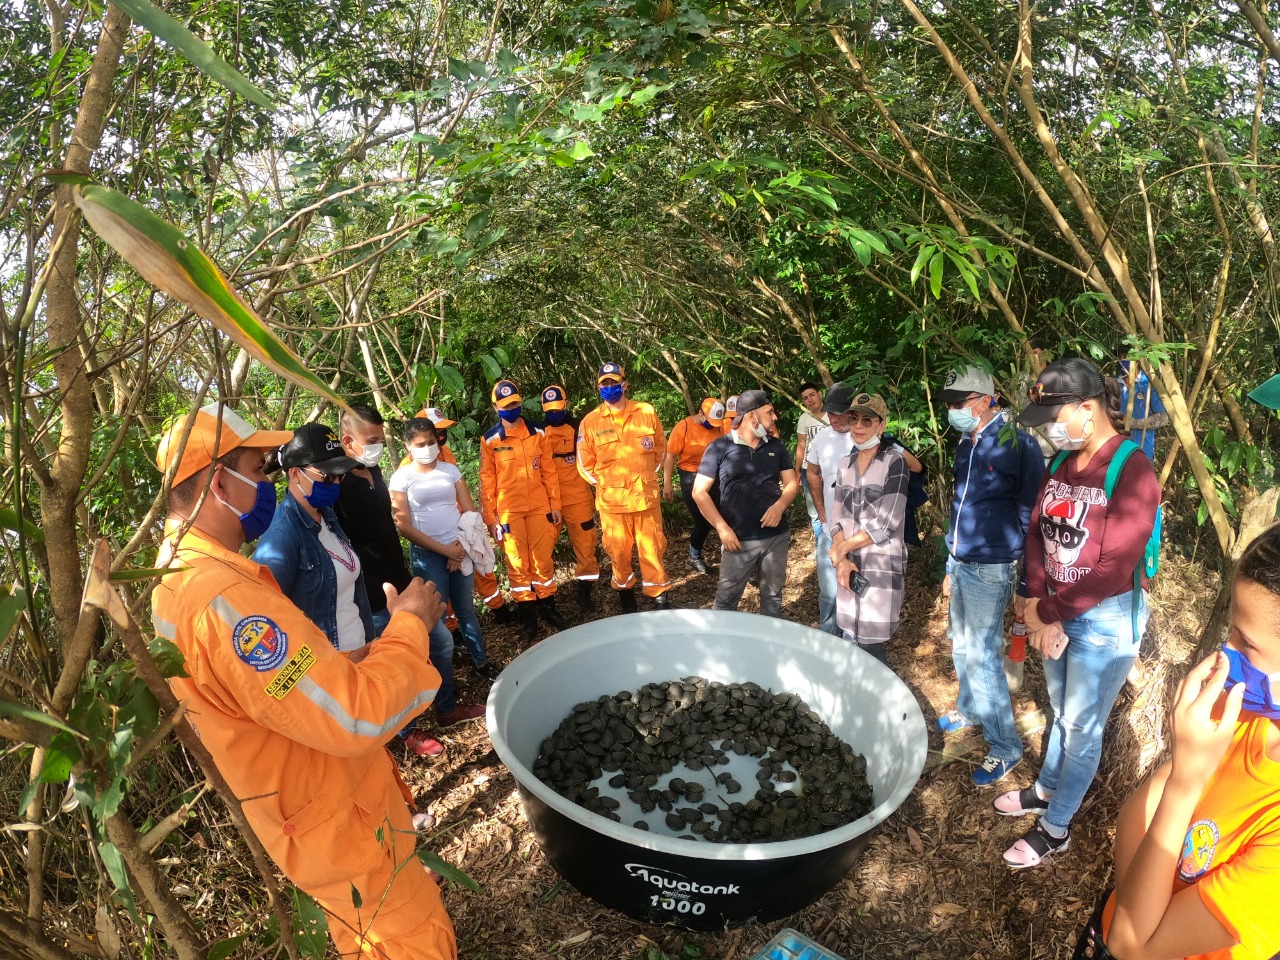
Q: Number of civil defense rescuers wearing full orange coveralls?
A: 5